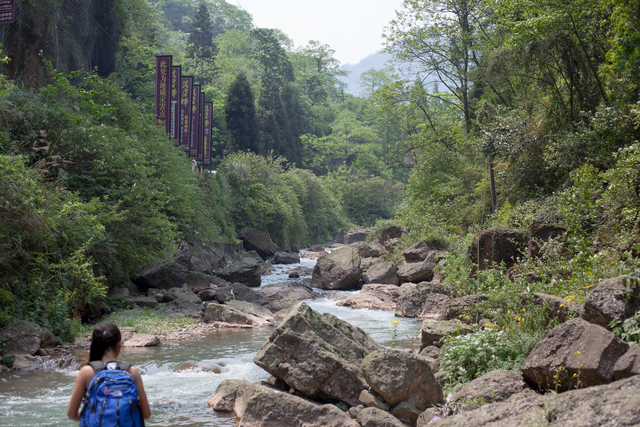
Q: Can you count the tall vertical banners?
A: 6